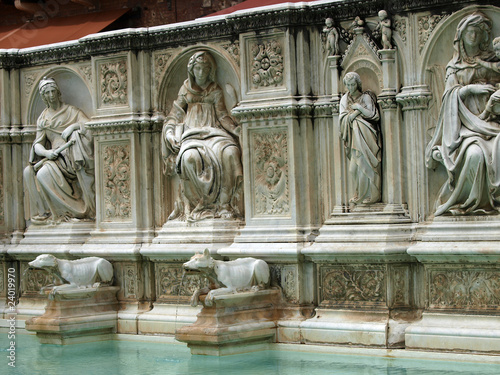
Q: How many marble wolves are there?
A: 2